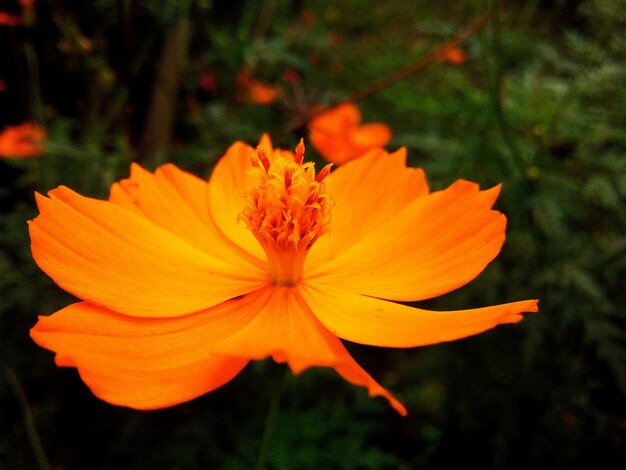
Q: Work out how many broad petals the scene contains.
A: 8